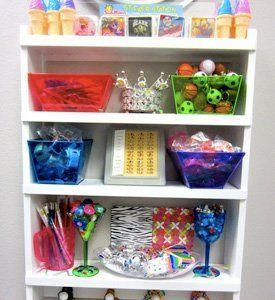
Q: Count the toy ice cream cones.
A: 5